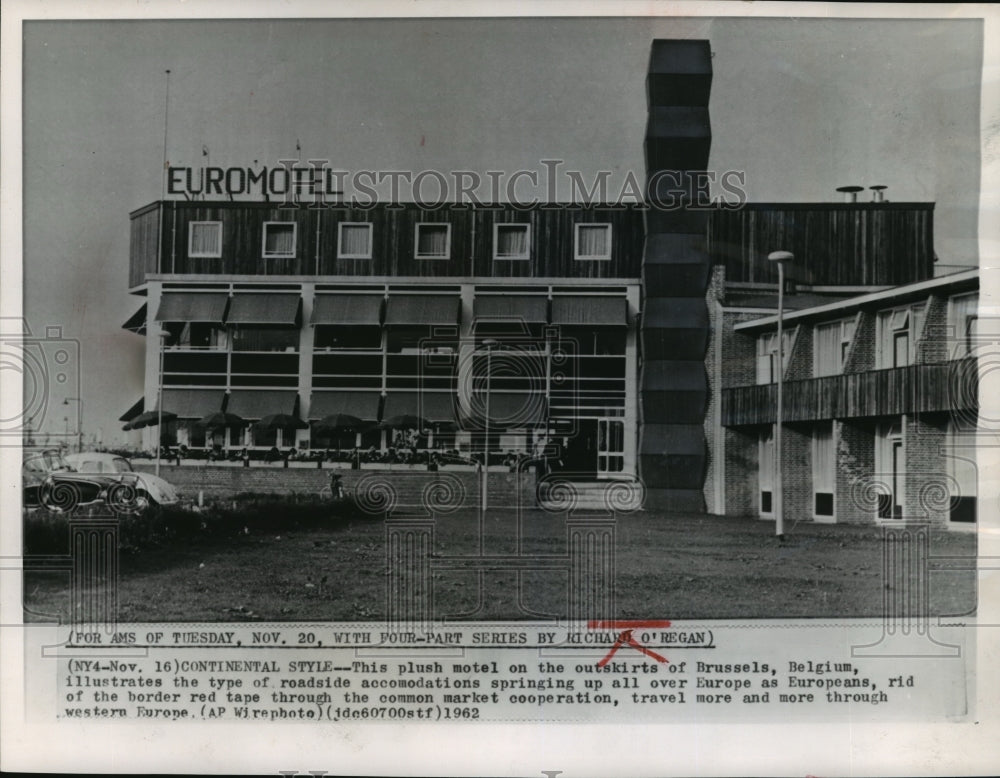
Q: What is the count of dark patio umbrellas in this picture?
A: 5